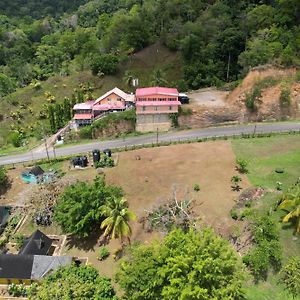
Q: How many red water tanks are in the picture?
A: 0